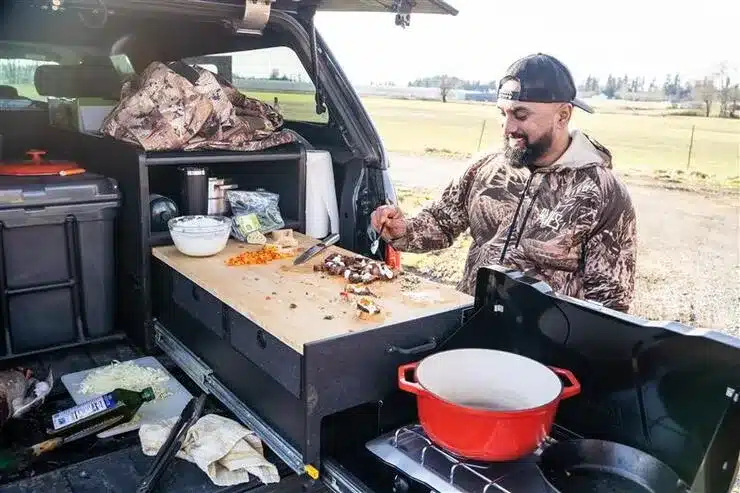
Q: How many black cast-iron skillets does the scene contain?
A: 1